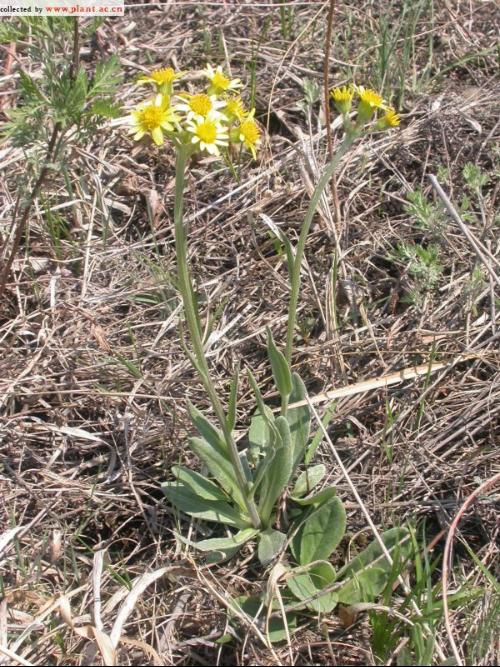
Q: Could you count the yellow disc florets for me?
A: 10